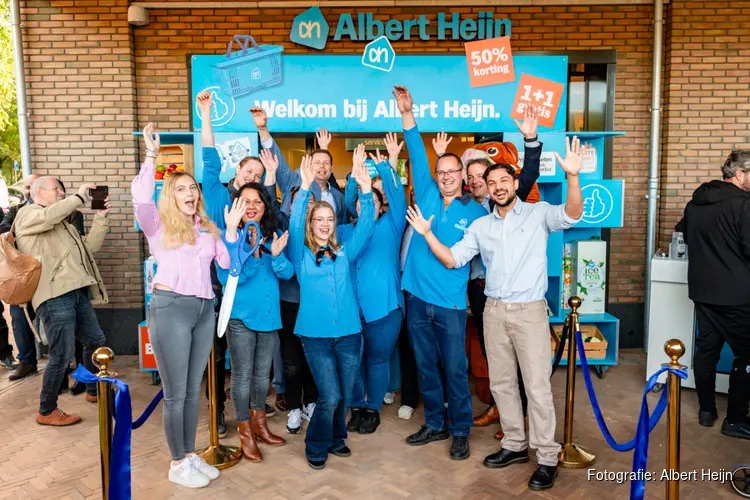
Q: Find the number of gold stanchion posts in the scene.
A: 4